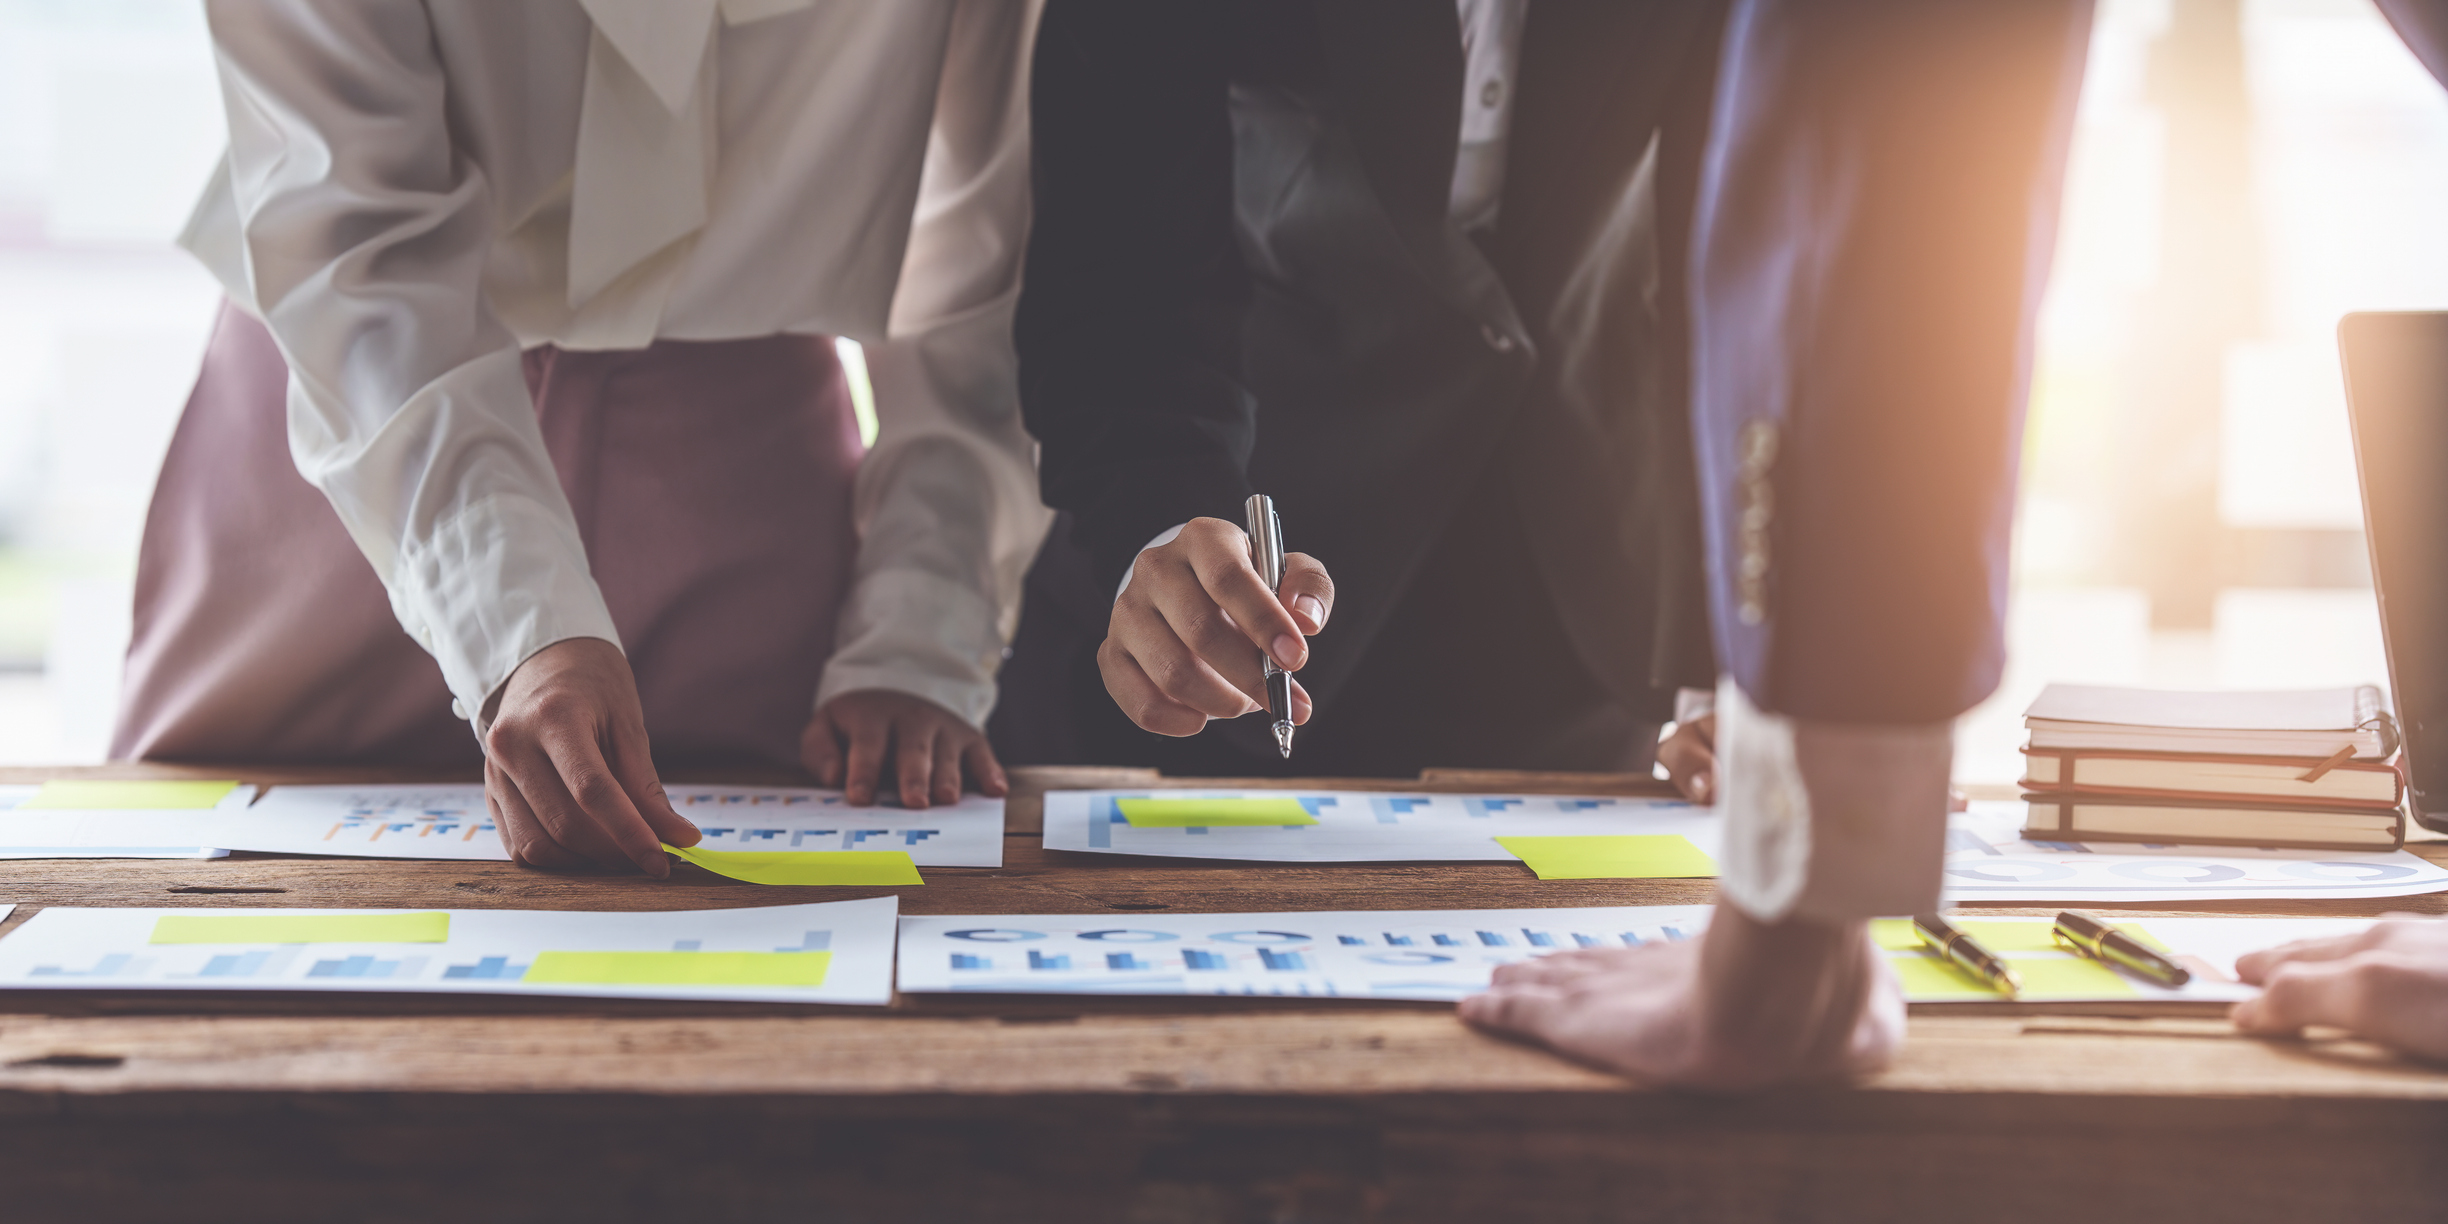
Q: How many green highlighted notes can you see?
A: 8